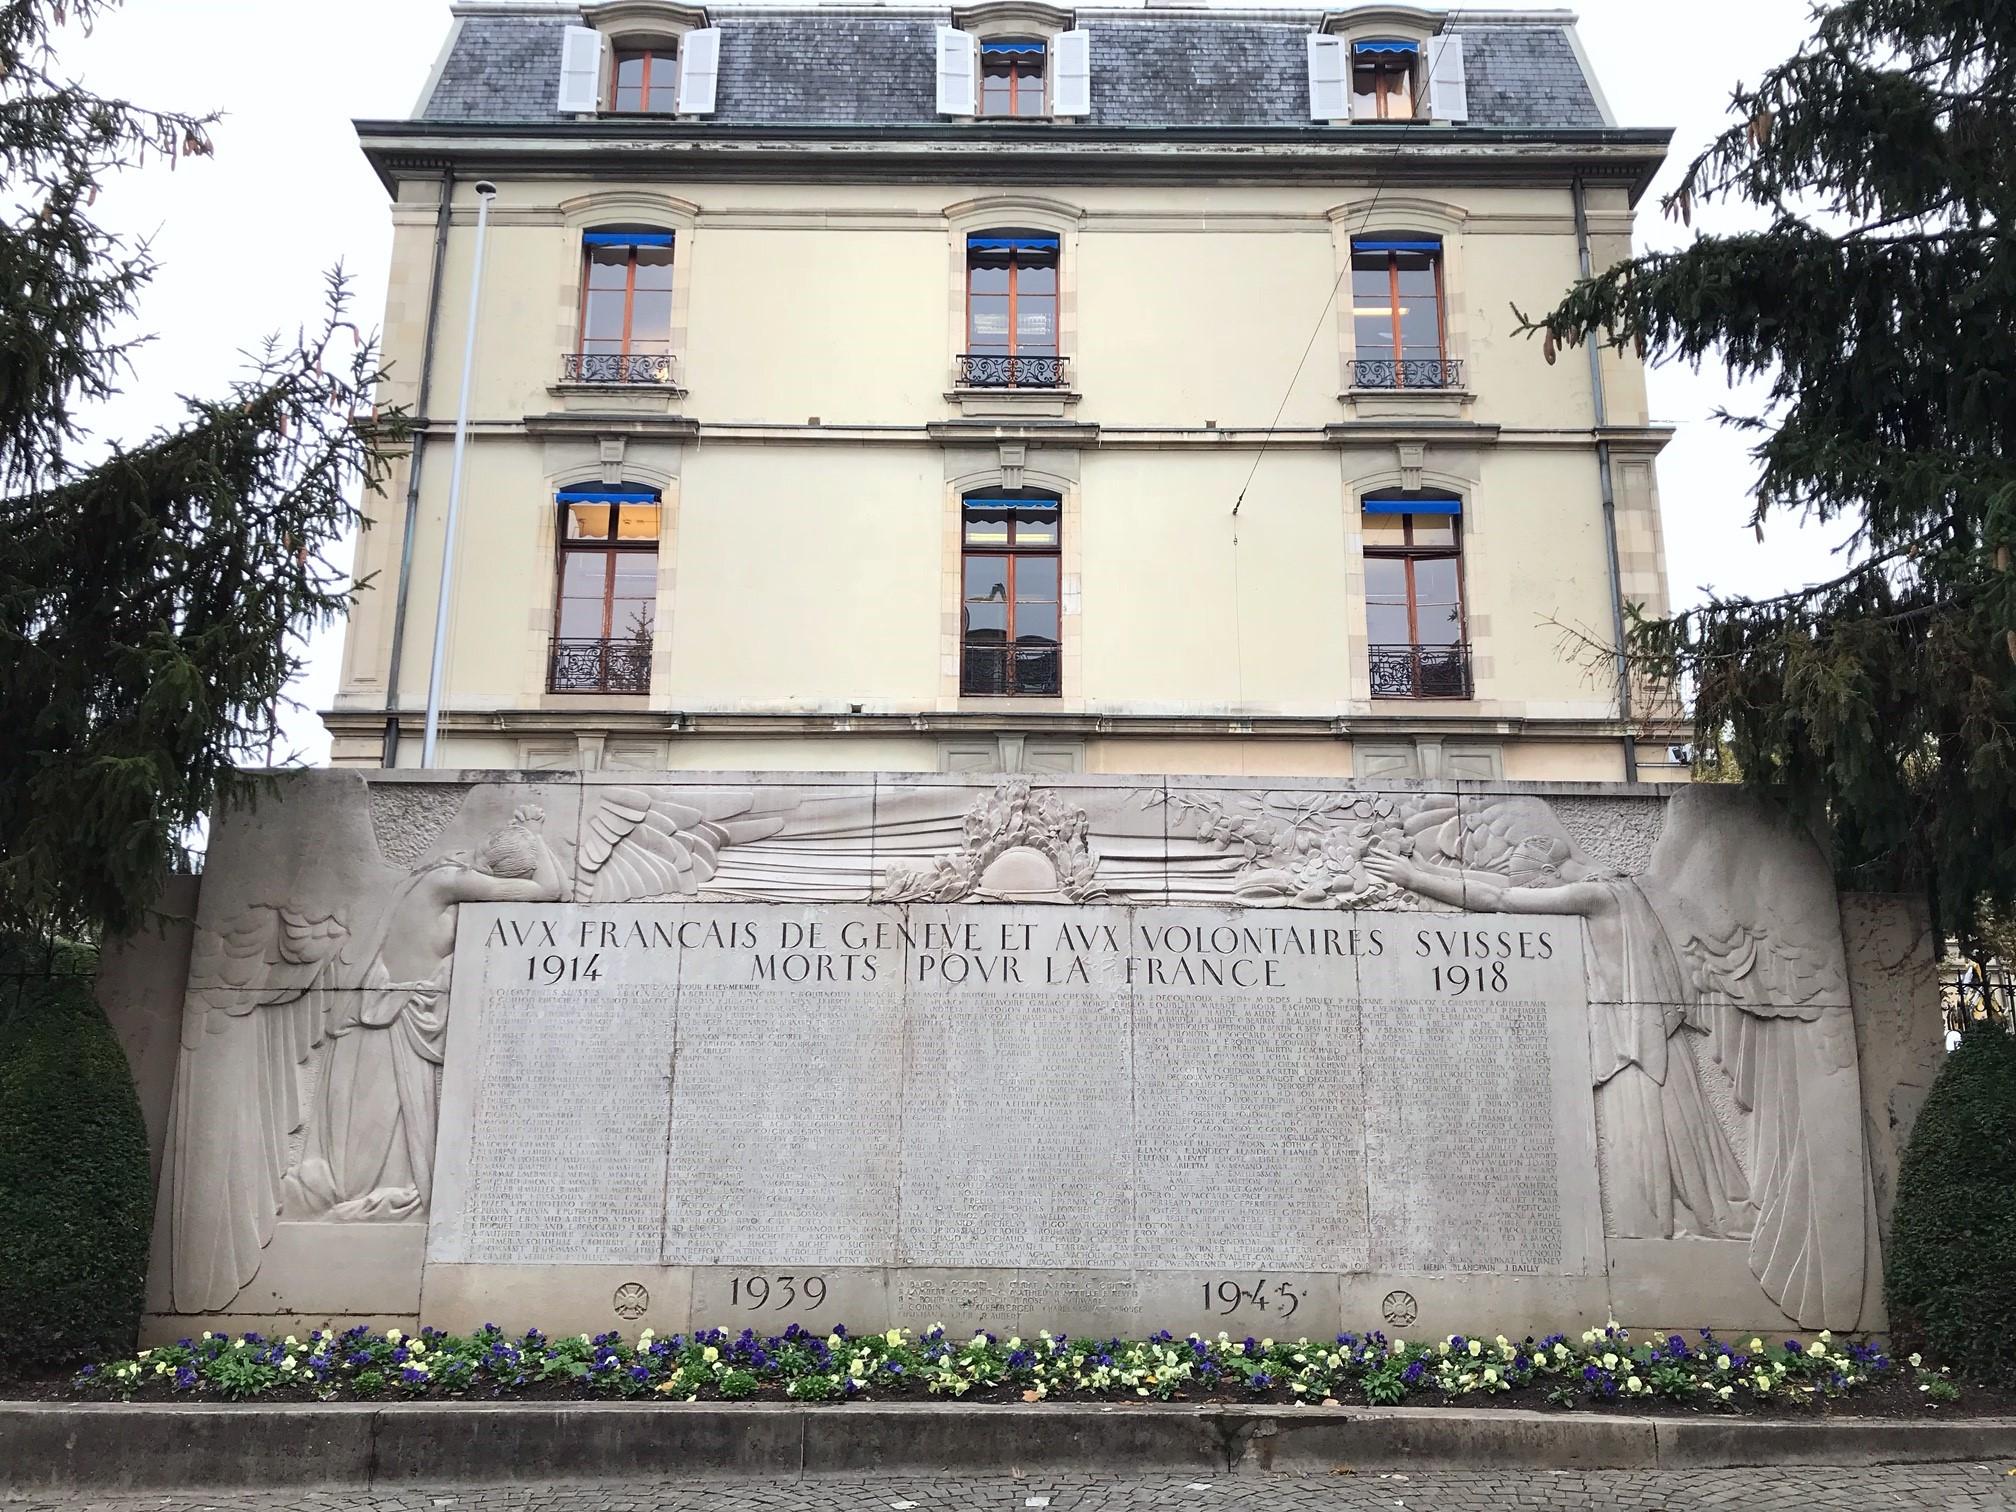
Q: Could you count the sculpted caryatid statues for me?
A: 2